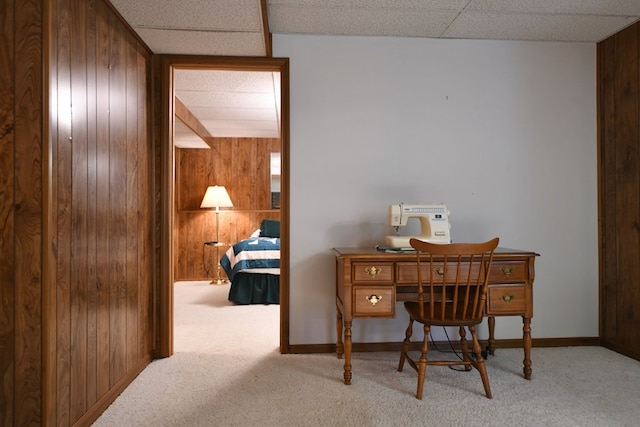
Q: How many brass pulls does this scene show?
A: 5